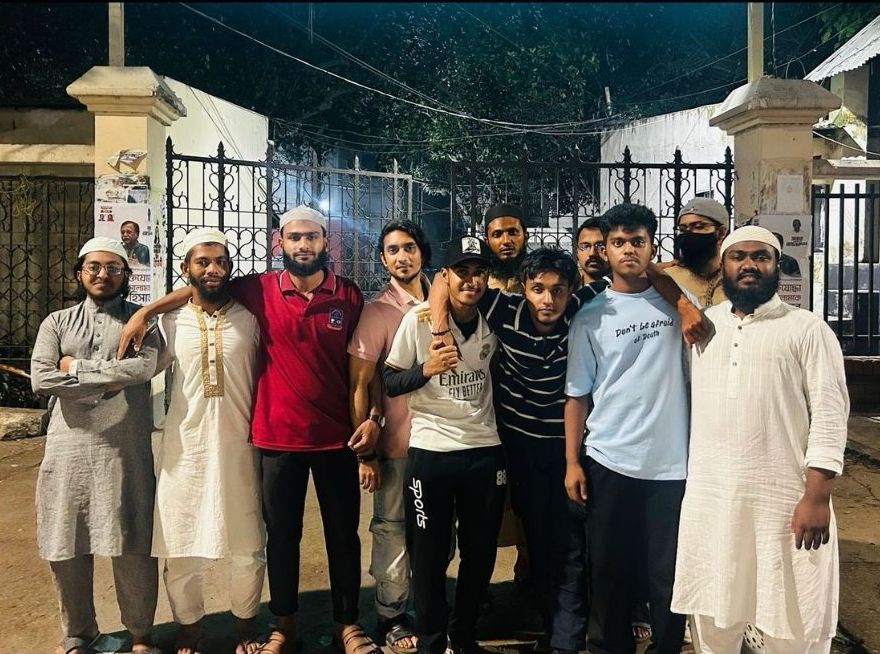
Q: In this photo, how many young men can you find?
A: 11